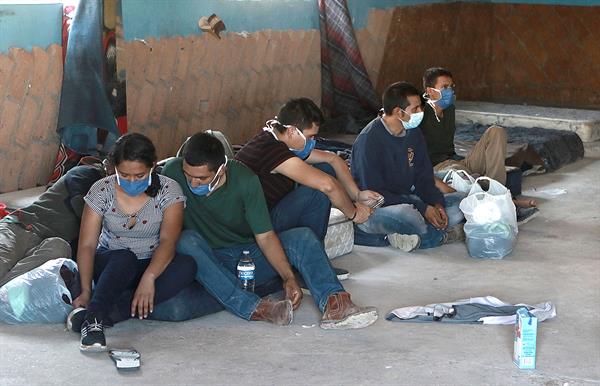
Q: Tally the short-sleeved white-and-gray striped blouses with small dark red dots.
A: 1